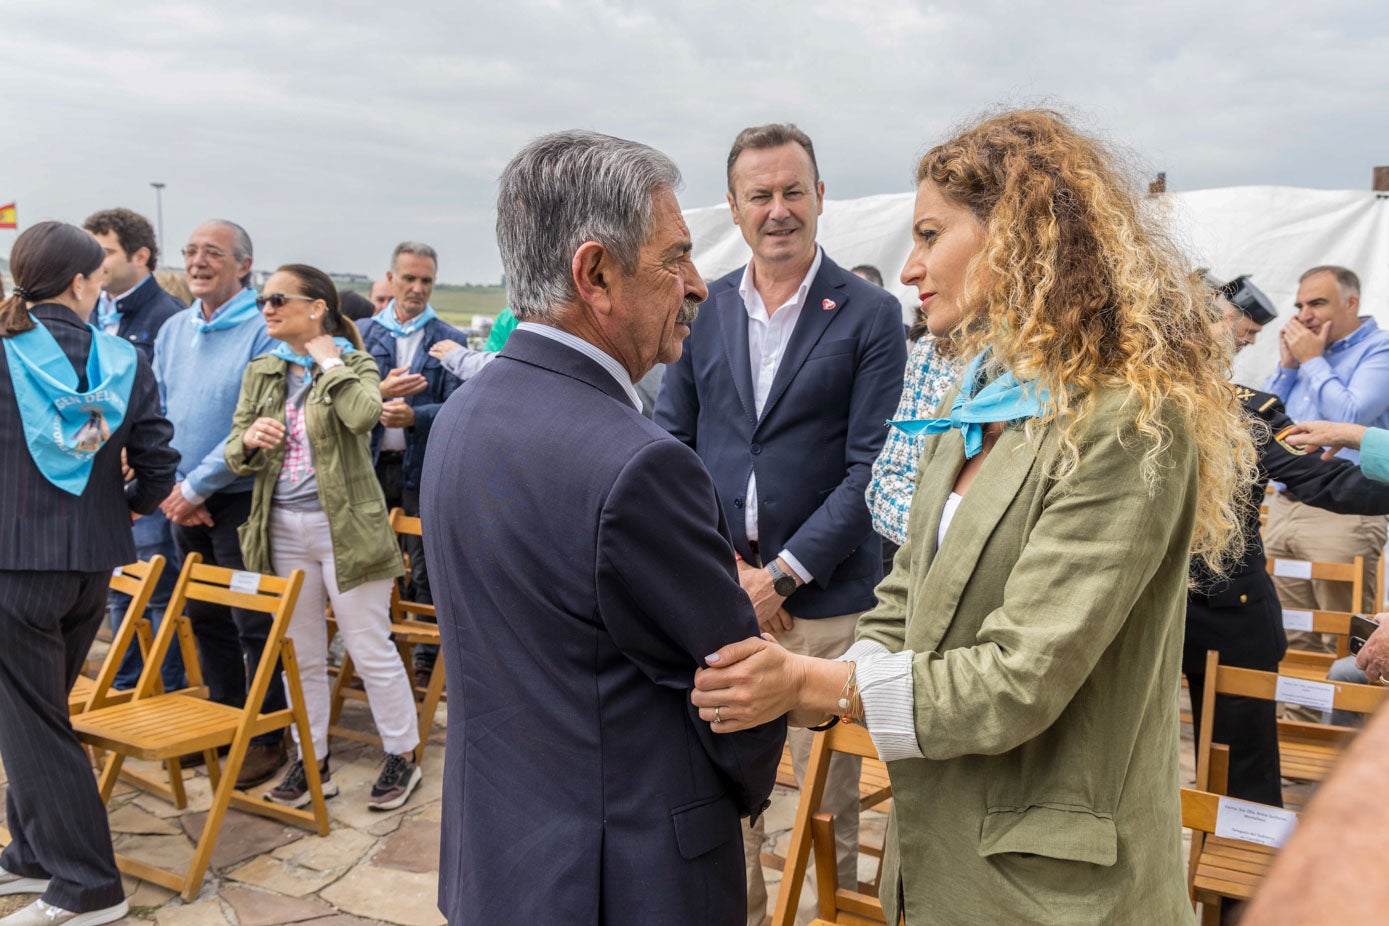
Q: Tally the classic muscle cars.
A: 0